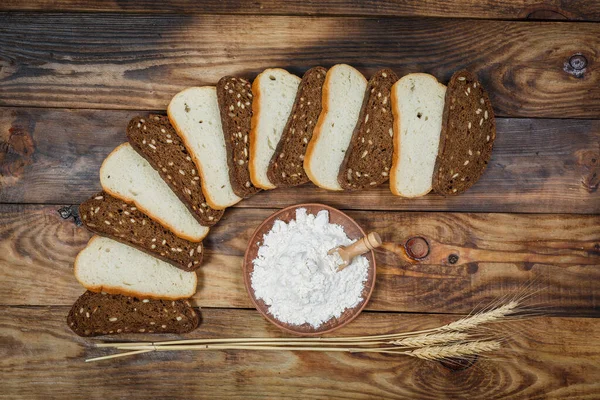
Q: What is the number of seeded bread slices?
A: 7